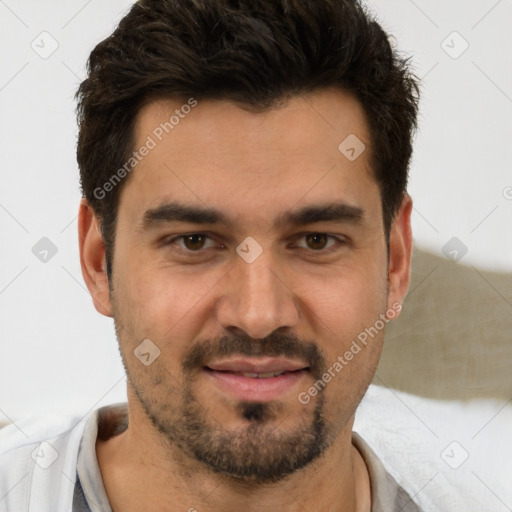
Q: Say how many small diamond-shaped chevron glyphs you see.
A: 9